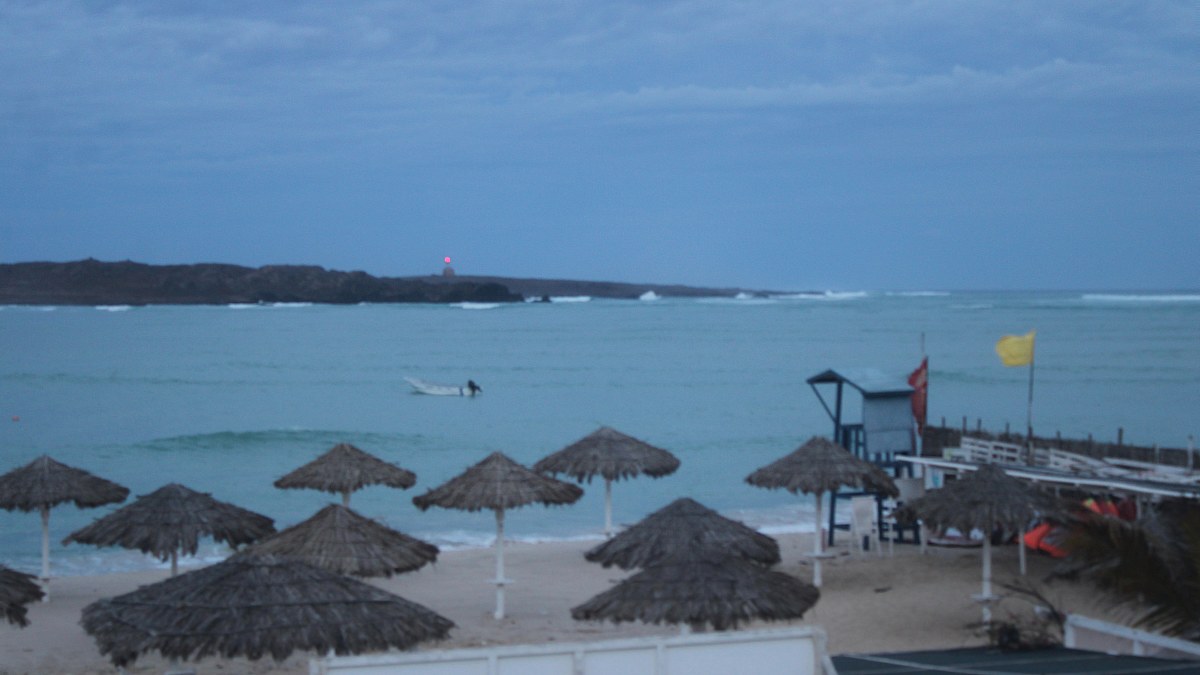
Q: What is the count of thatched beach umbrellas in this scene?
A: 12